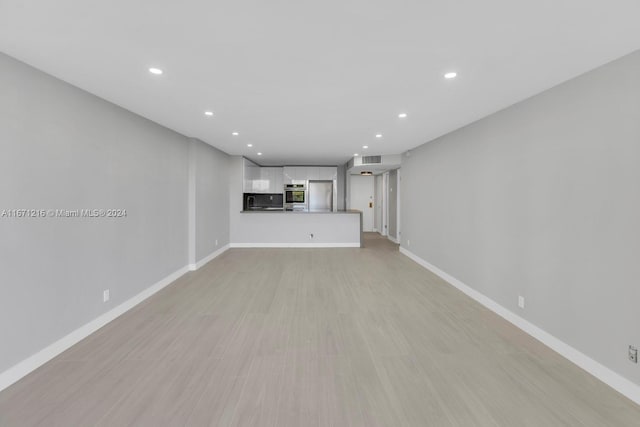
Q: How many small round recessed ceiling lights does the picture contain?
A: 10